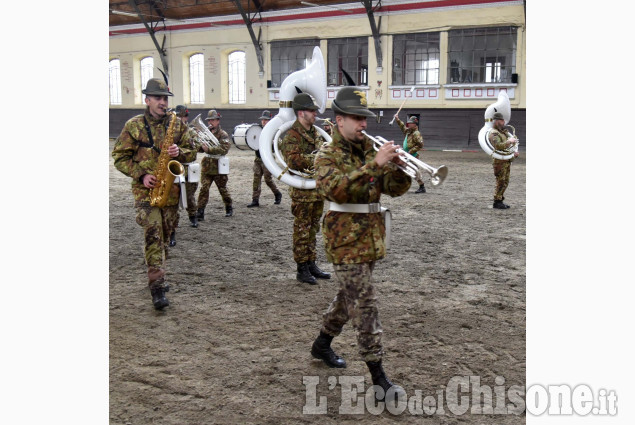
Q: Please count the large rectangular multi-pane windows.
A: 4